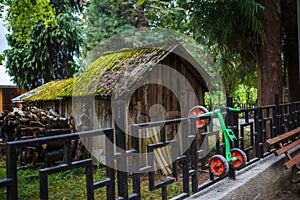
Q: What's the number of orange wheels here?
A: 3